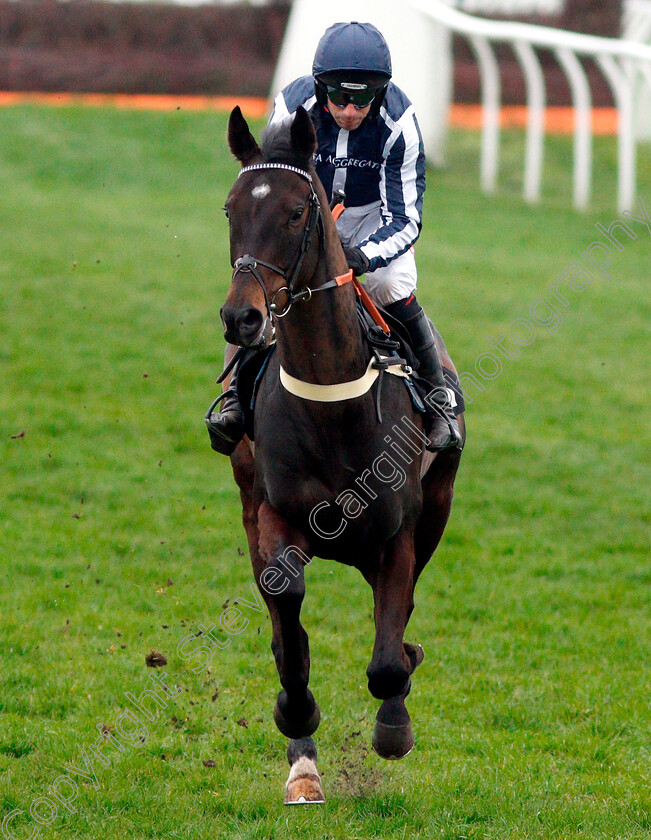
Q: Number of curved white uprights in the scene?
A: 4